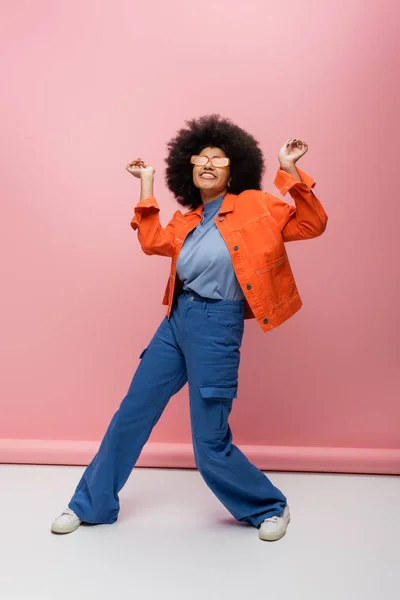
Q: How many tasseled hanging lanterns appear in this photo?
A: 0